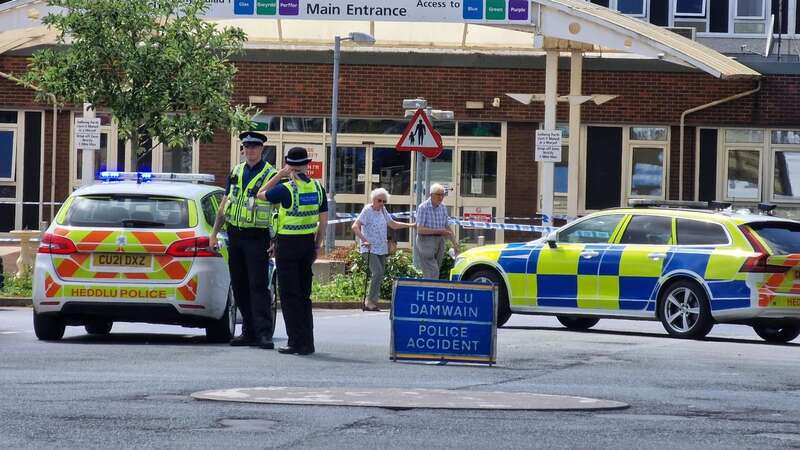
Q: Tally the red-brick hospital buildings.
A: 1